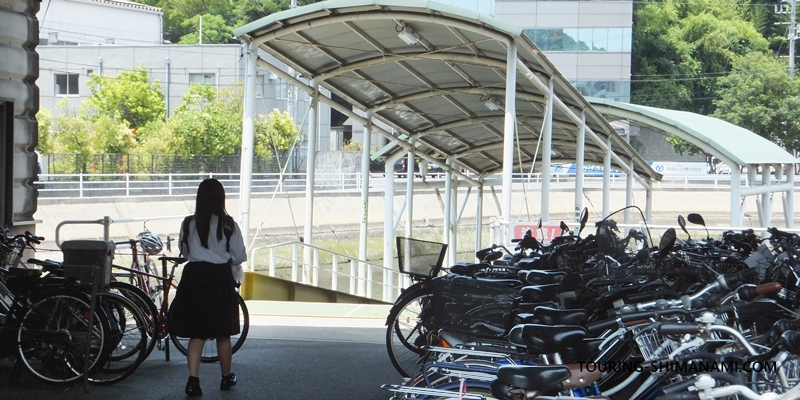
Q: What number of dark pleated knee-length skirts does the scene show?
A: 1